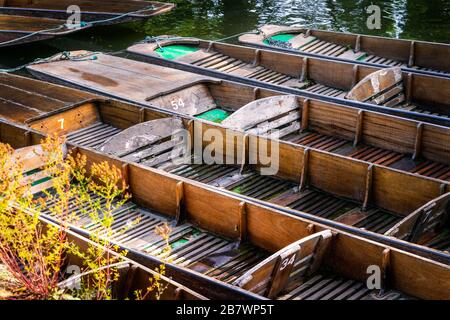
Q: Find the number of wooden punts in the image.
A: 8